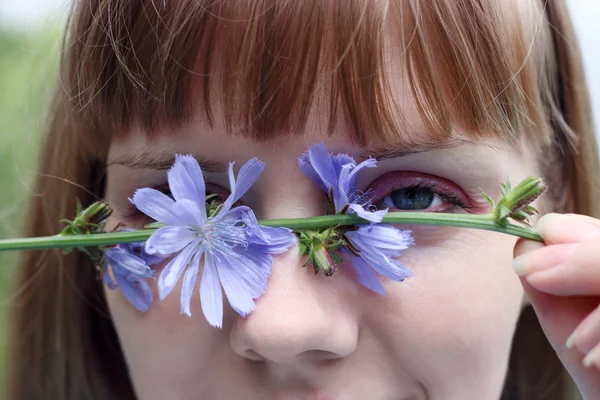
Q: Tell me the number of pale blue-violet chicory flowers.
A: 4